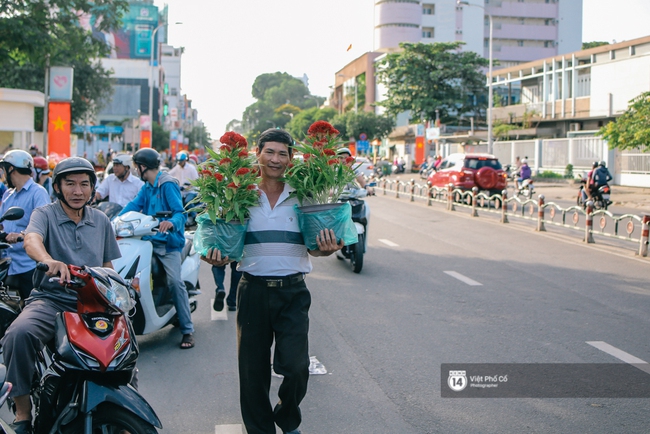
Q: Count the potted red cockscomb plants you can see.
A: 2